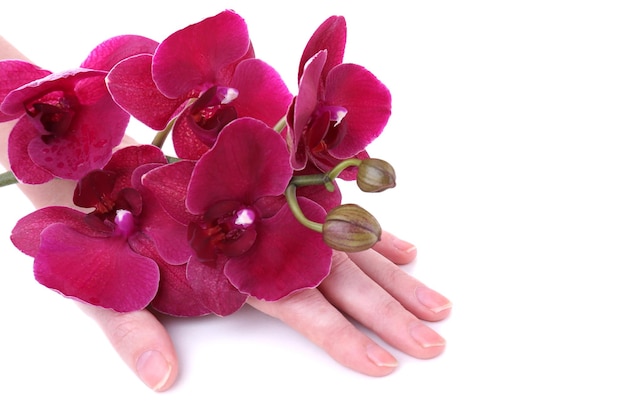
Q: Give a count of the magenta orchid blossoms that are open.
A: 5